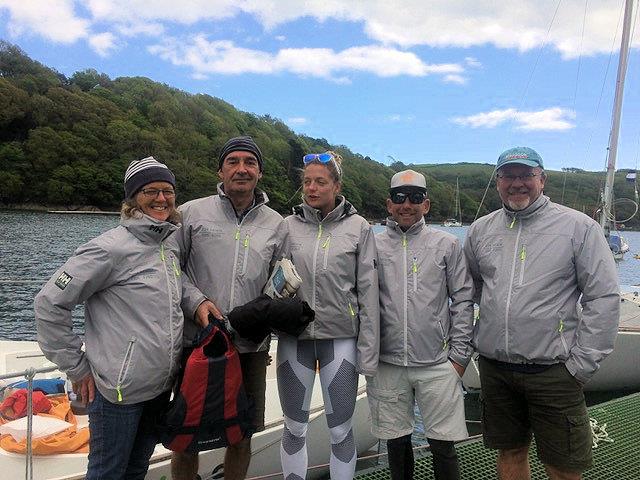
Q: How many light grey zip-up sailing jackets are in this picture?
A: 5